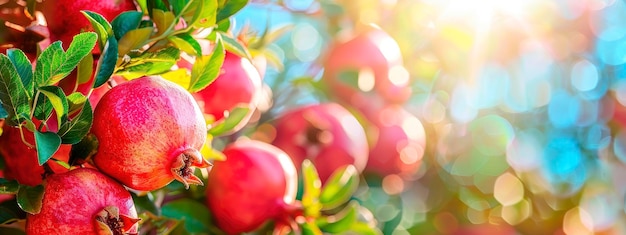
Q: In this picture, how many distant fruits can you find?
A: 3